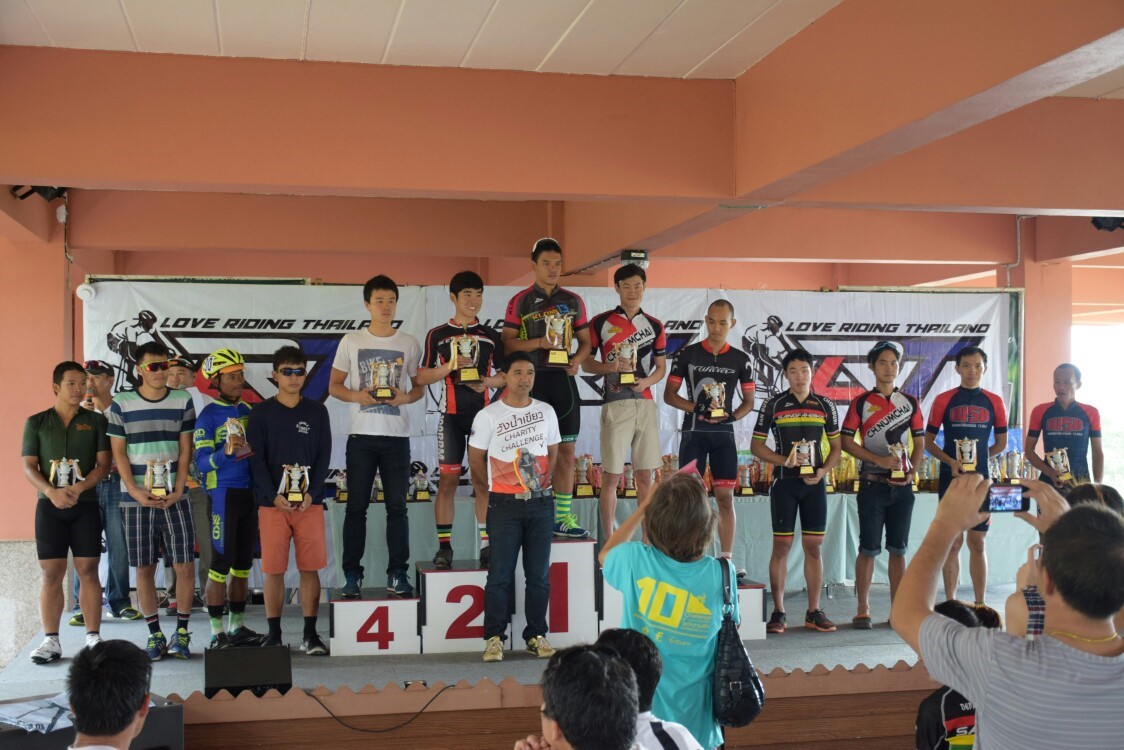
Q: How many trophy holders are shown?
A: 13